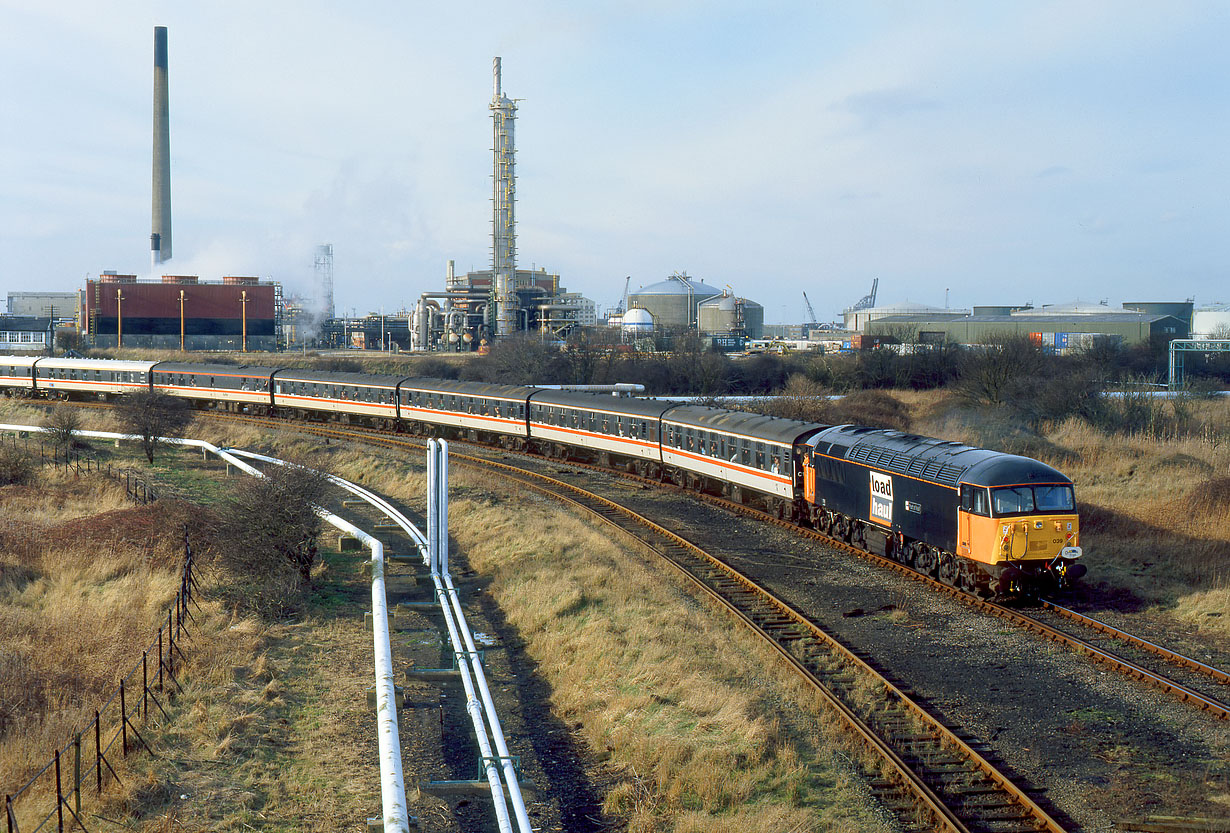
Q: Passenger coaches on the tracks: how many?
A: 7